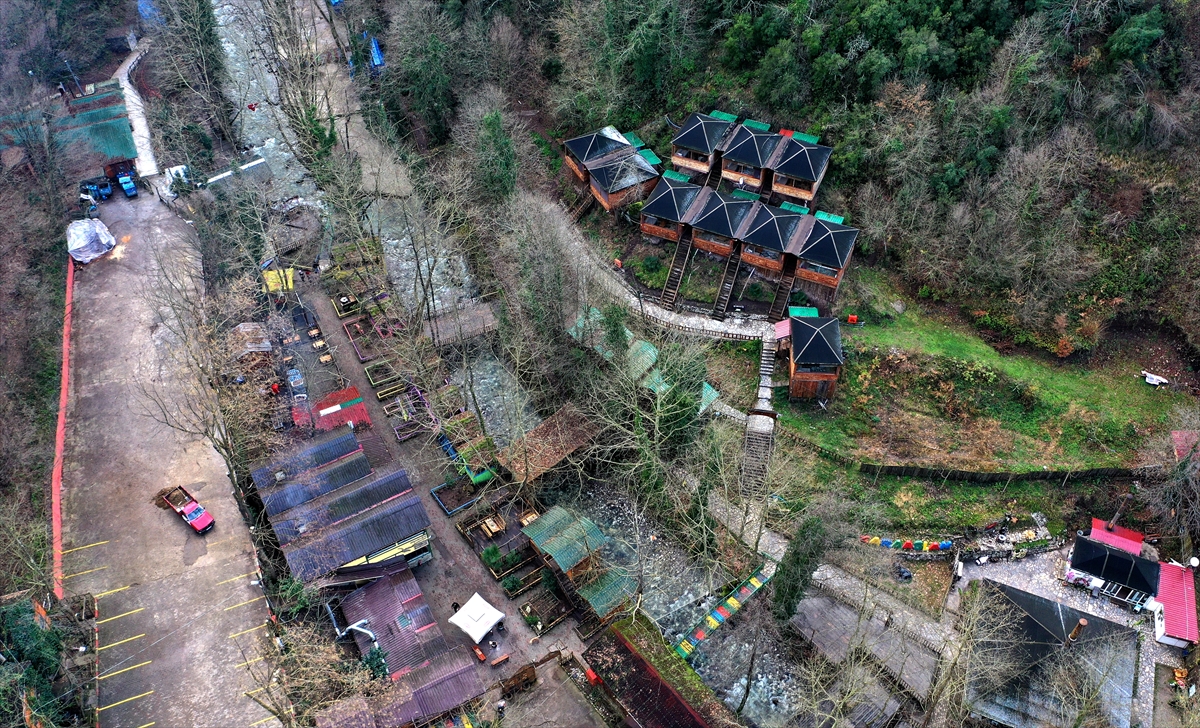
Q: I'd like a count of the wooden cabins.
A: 10